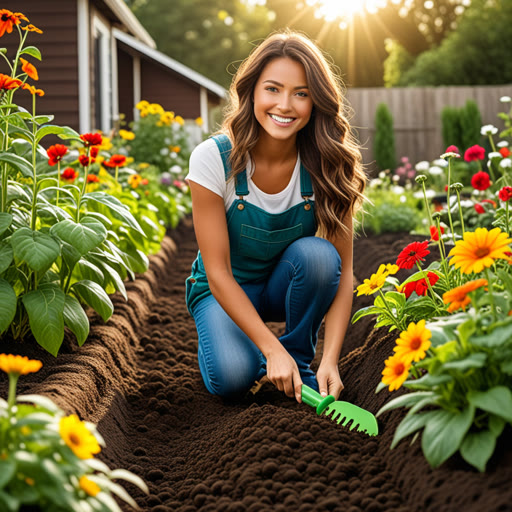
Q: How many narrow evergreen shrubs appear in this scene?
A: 3